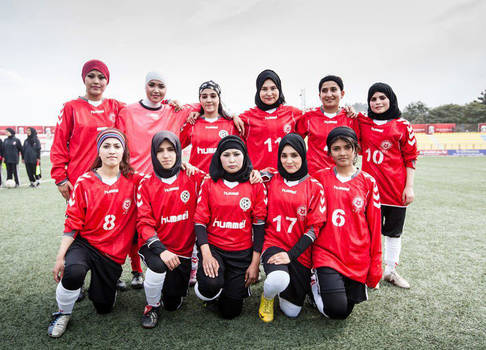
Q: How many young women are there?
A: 11